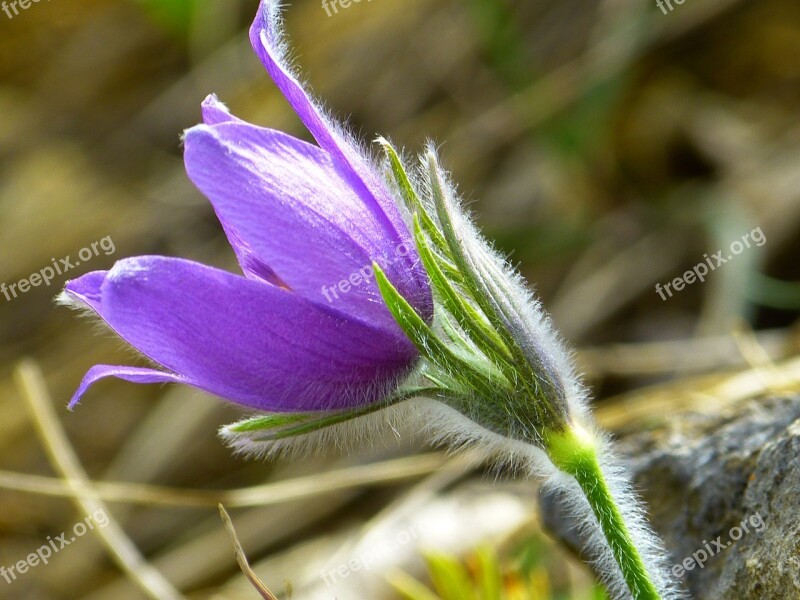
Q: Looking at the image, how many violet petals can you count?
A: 6